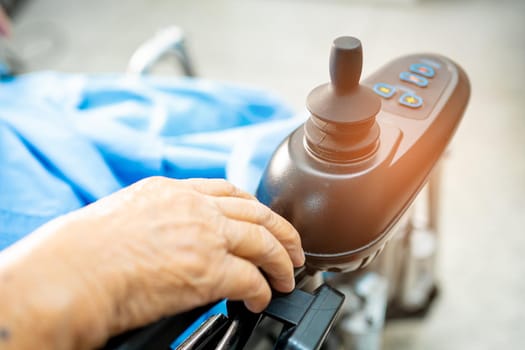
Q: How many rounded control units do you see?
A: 1